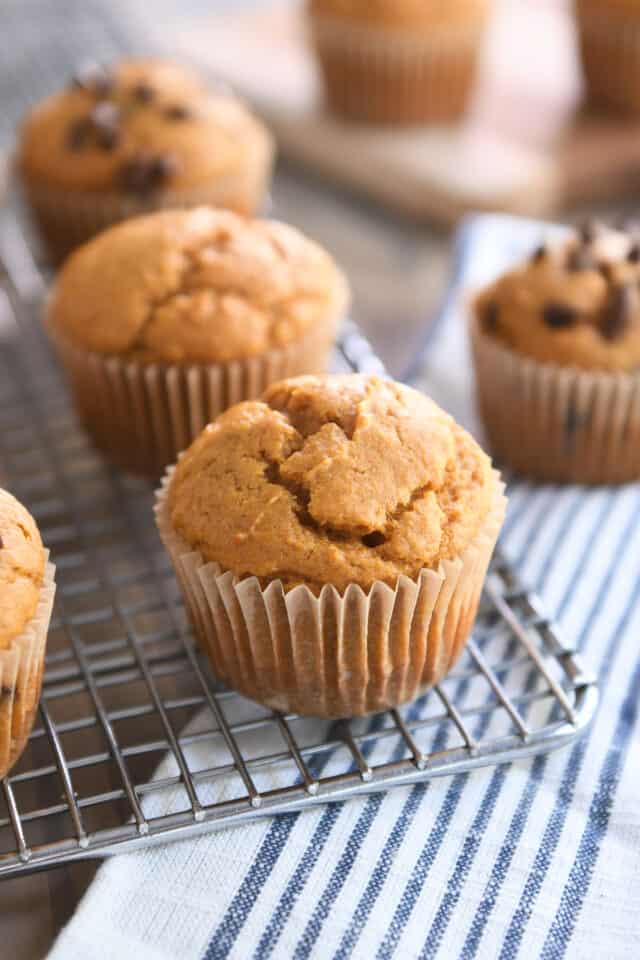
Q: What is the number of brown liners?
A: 7